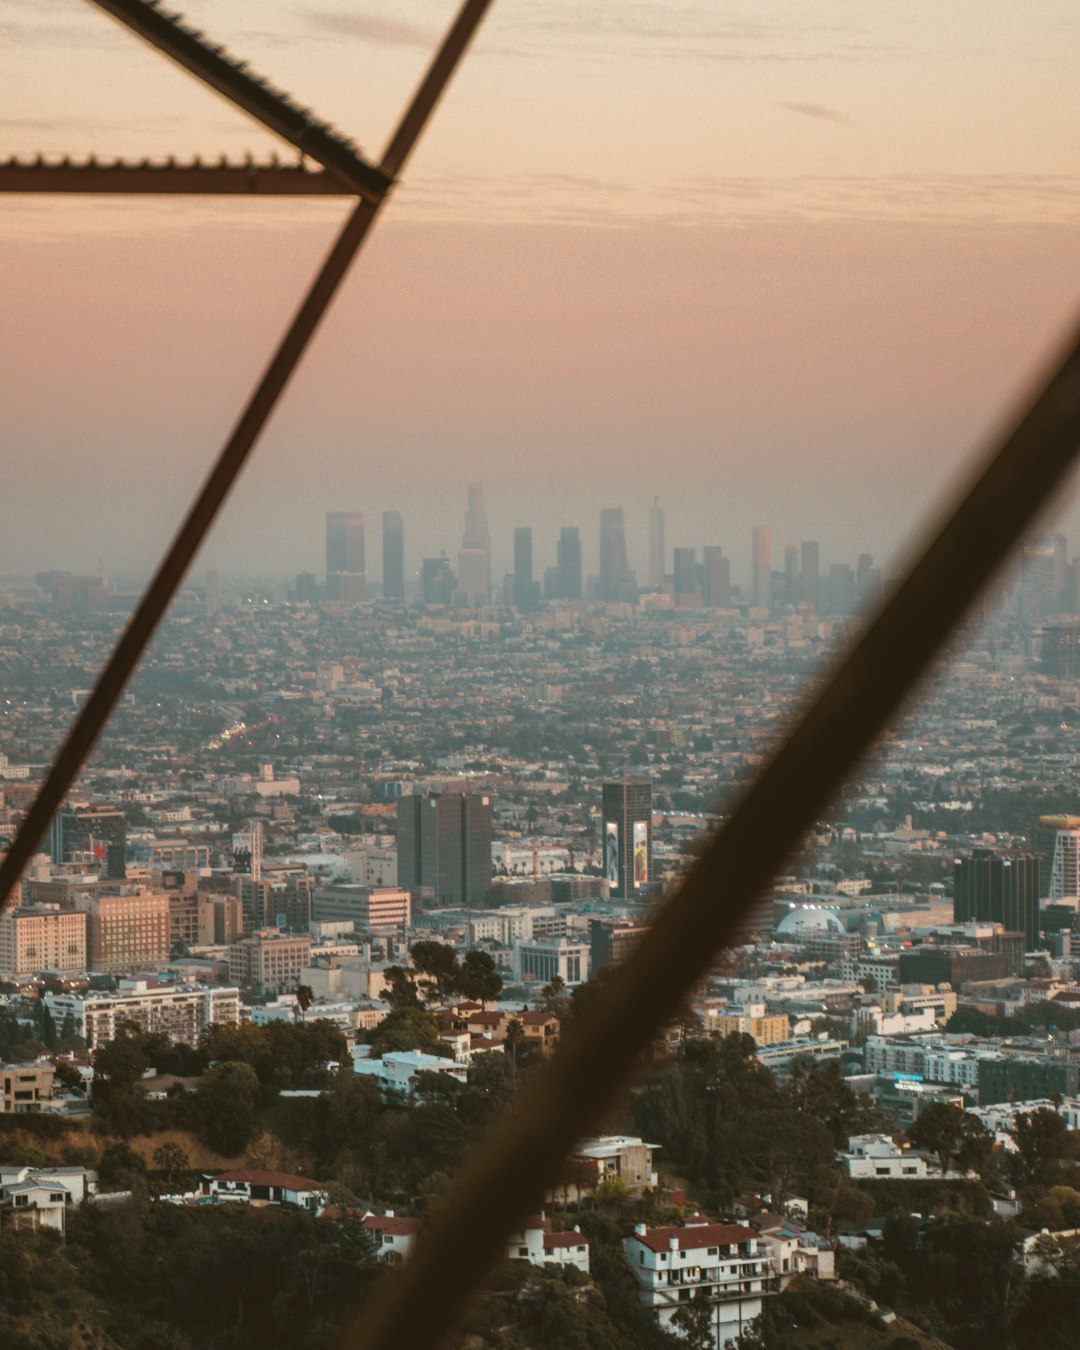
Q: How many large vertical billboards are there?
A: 2